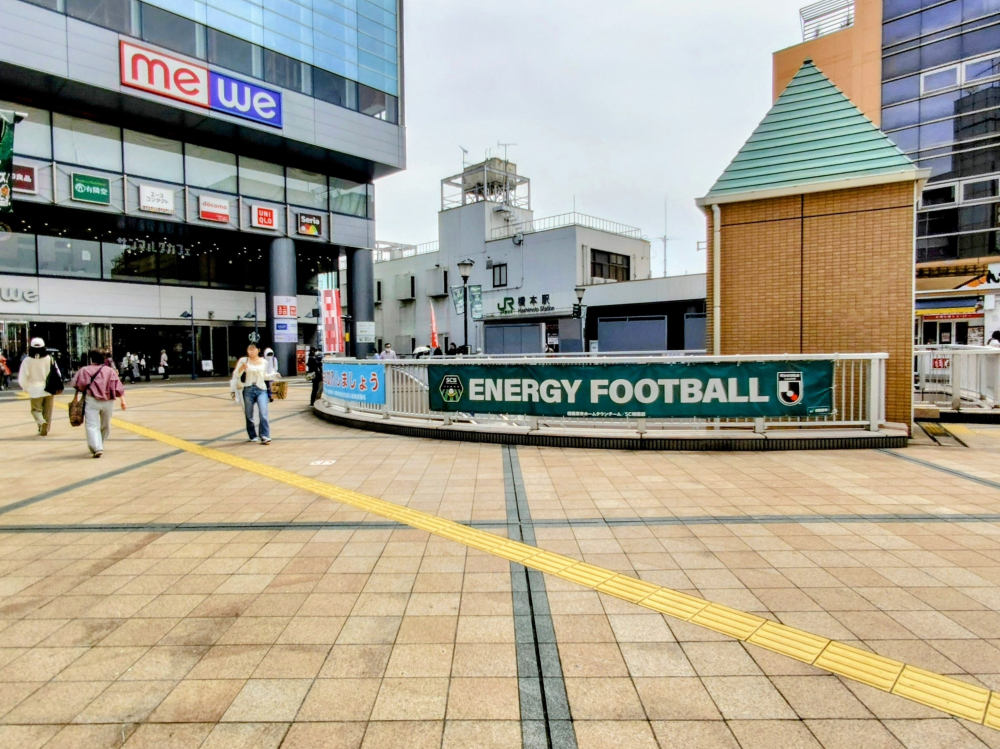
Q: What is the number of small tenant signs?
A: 6